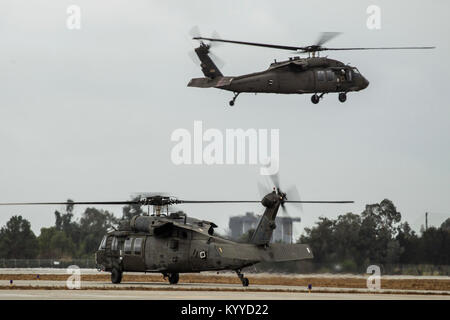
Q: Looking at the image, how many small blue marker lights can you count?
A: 3